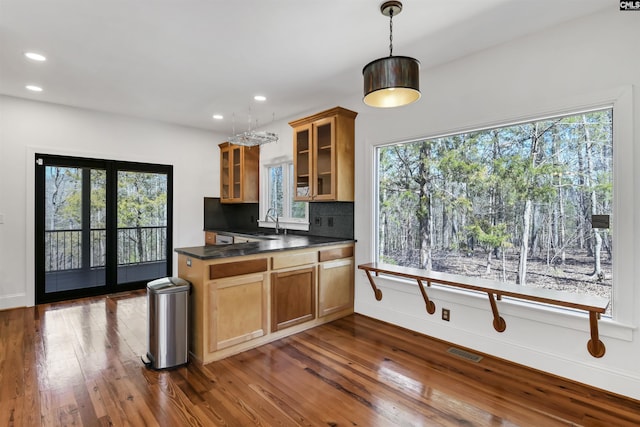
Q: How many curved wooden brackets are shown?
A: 4